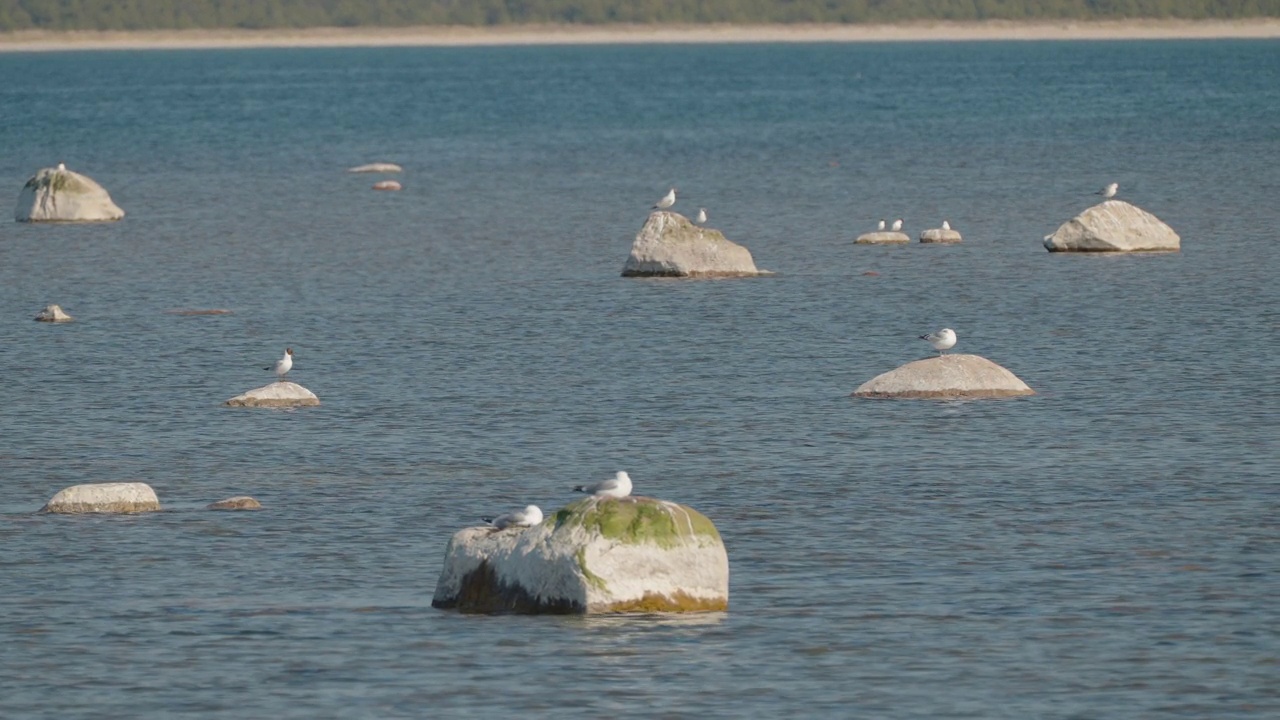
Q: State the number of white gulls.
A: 11